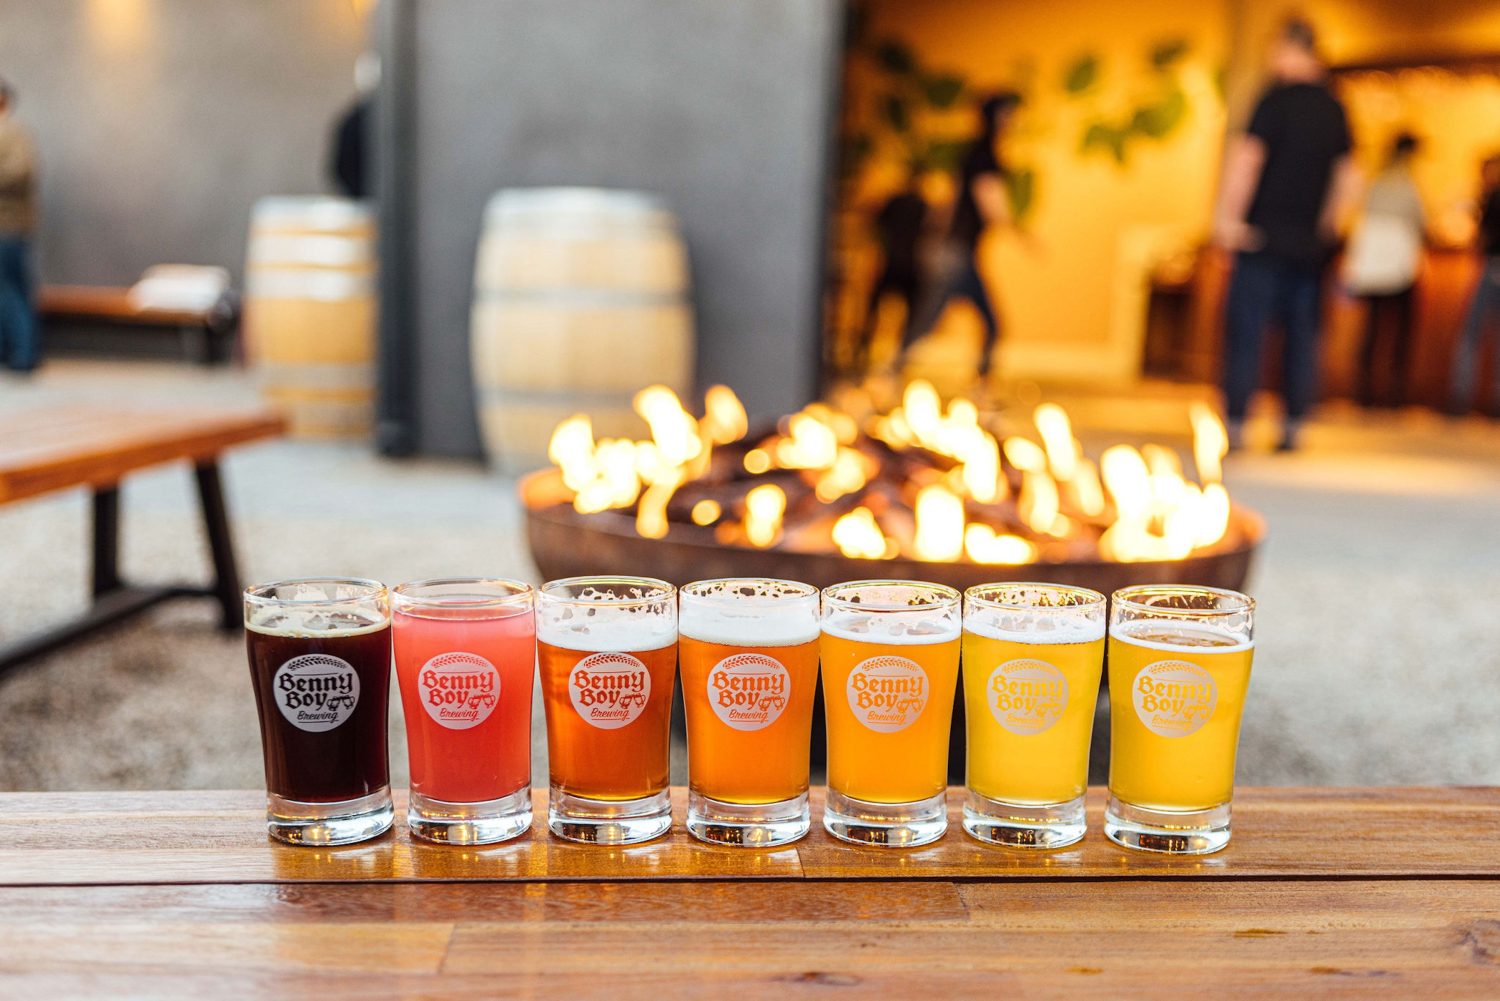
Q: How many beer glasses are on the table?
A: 7